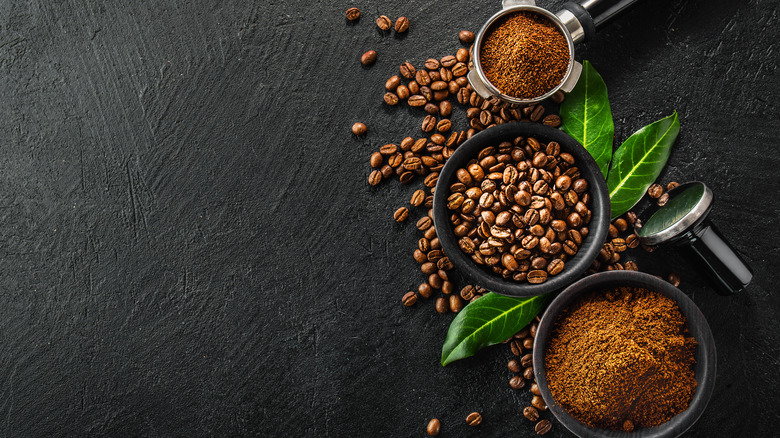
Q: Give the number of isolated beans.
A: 7